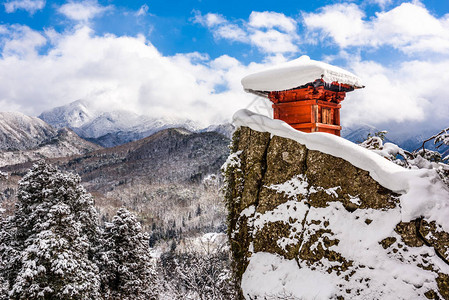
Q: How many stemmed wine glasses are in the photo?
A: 0